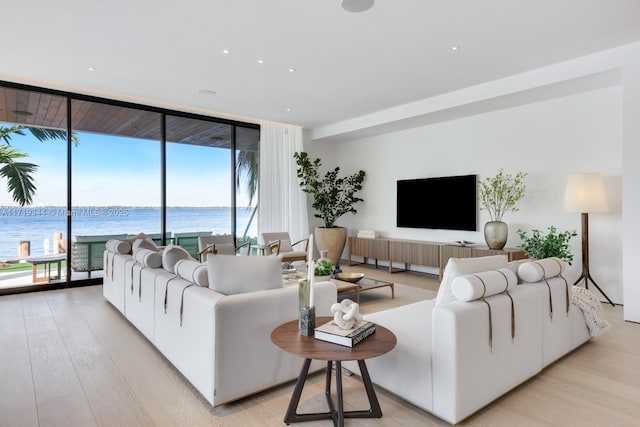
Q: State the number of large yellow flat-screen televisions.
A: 0